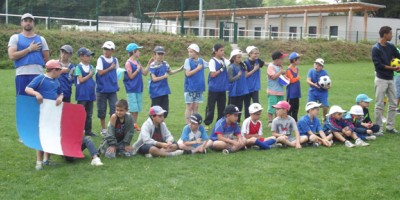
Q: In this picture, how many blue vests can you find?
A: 11